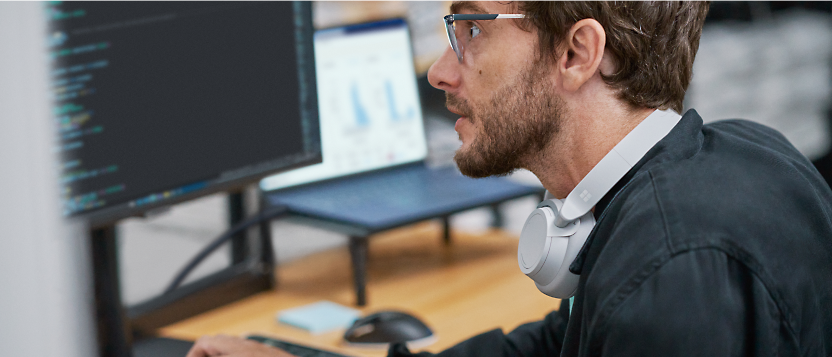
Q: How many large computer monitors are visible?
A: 1